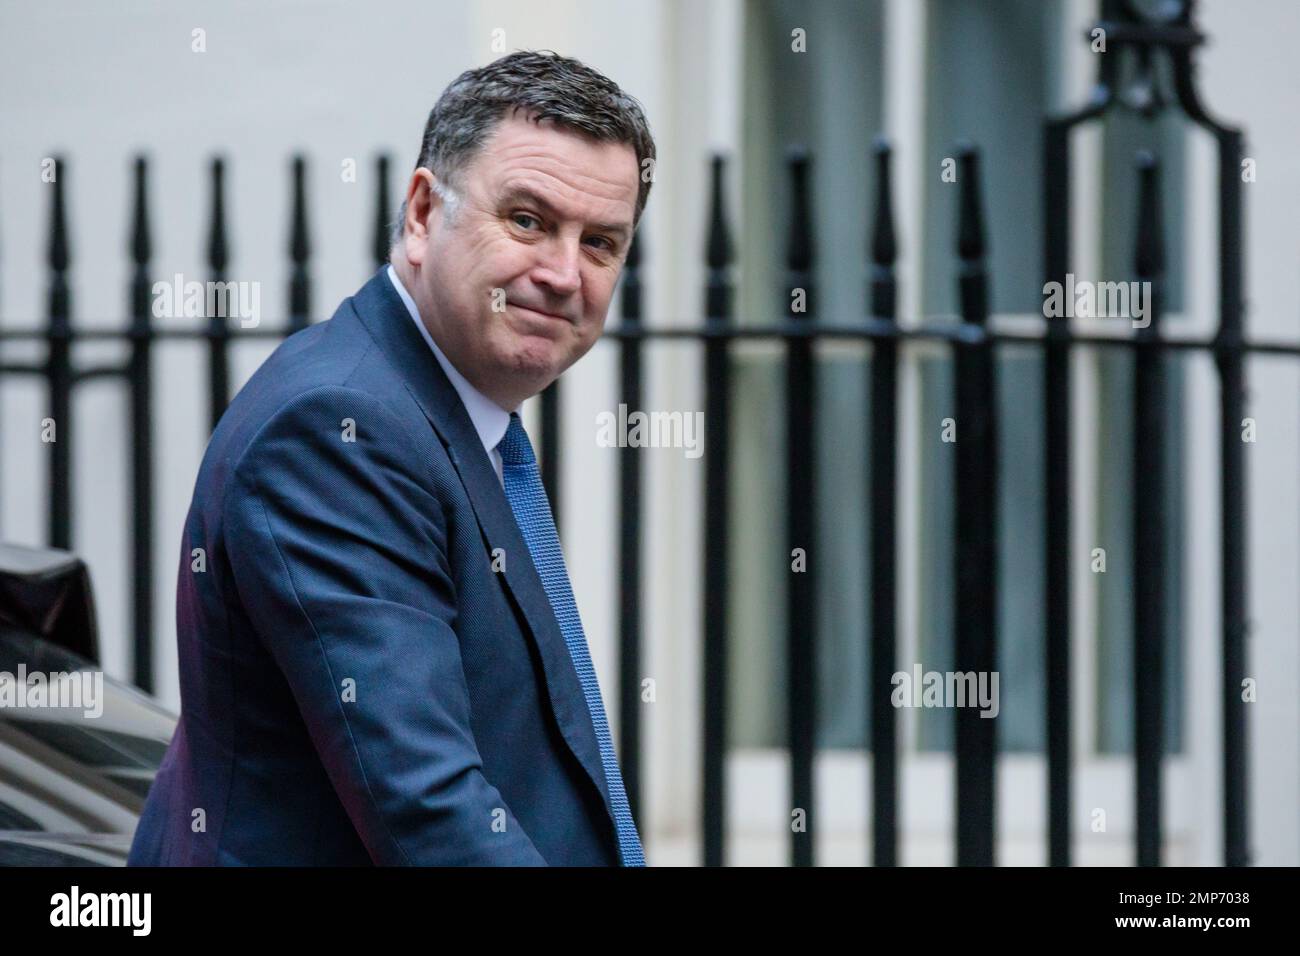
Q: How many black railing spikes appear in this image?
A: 11